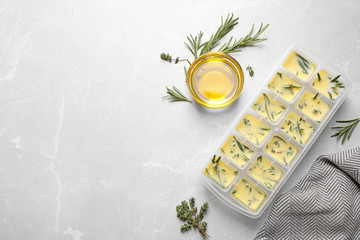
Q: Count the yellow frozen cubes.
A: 12